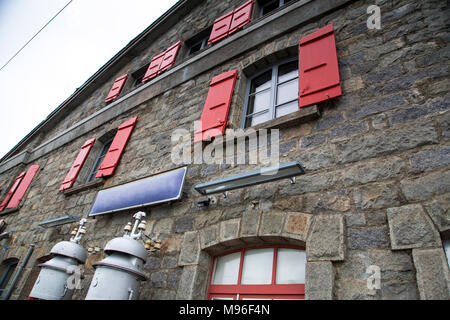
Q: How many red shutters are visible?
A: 11